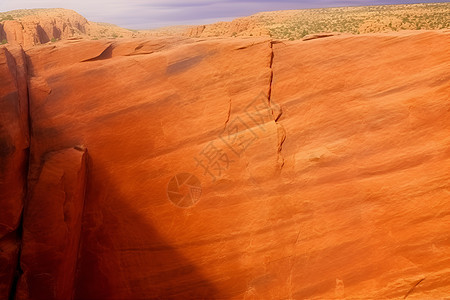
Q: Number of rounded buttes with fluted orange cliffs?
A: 1